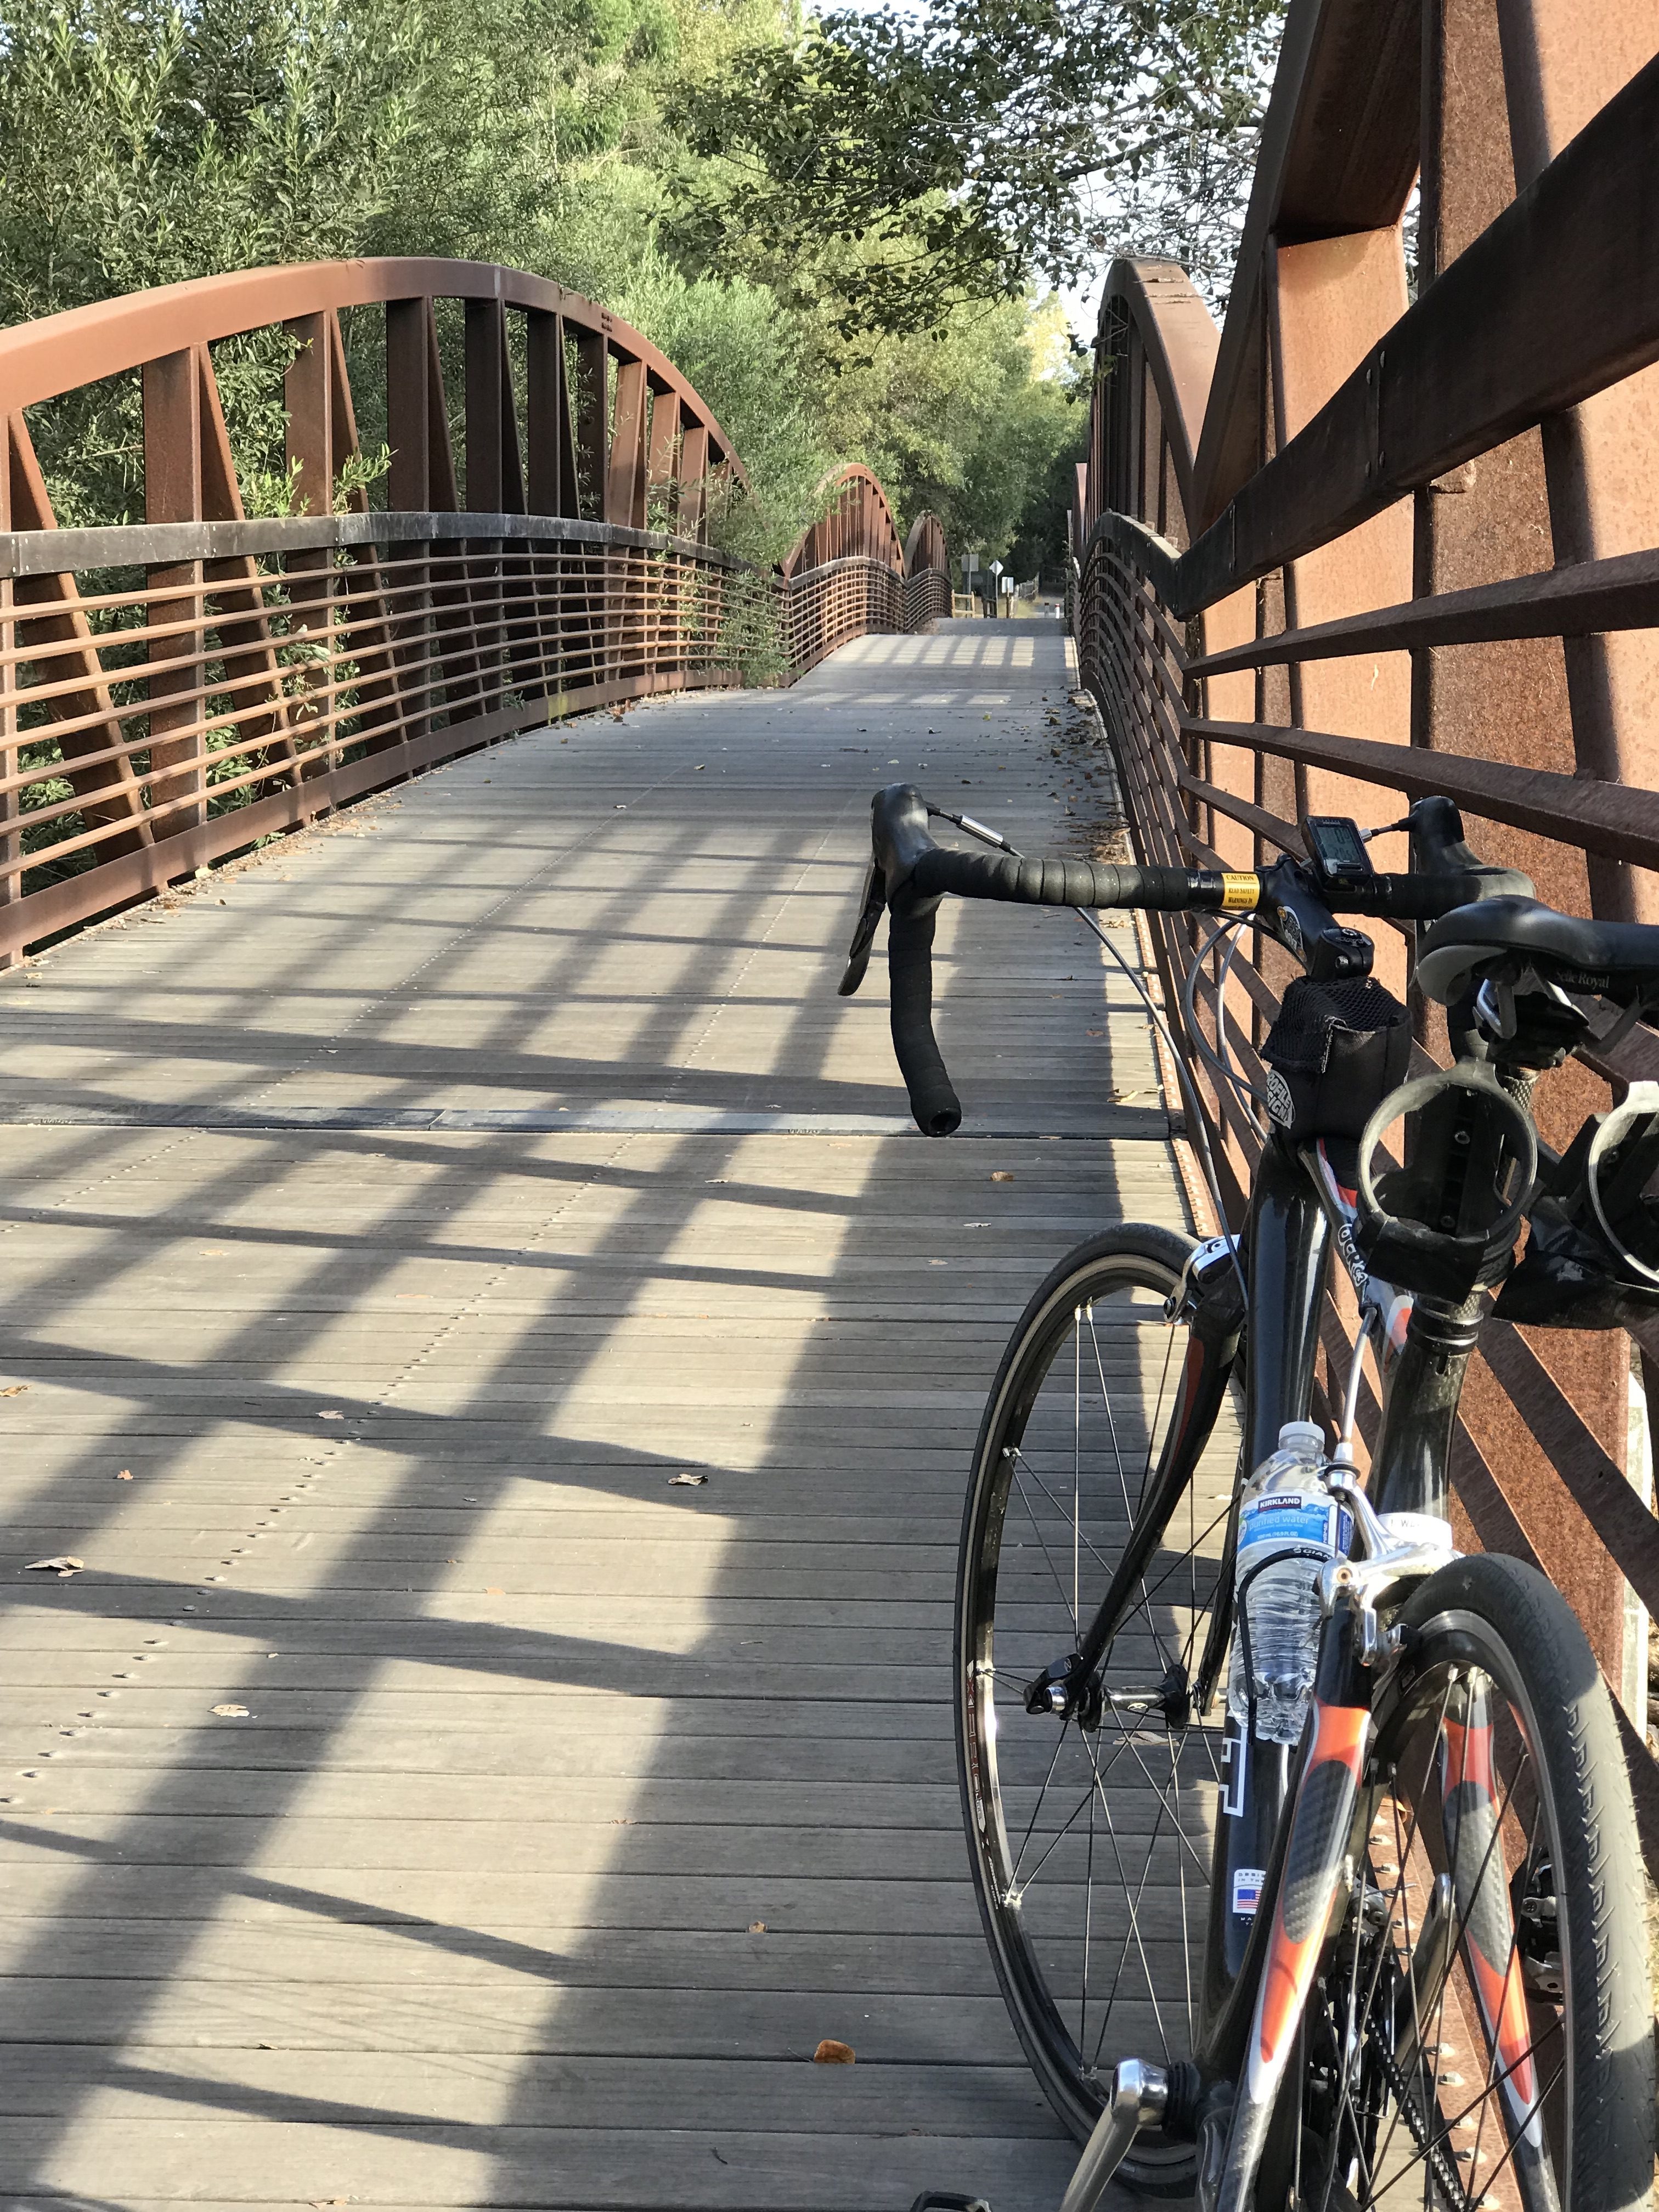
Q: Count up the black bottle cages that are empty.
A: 2